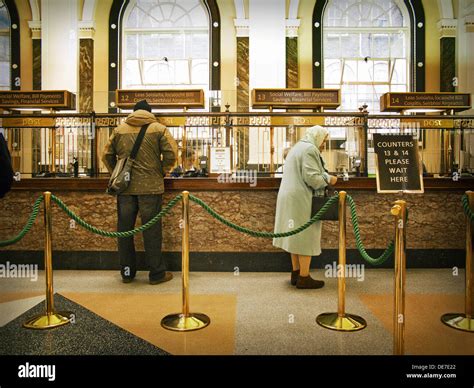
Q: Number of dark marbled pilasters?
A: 5